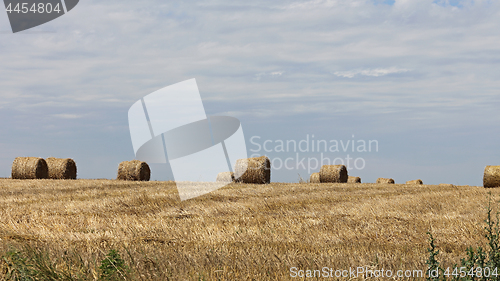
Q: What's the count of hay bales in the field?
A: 11